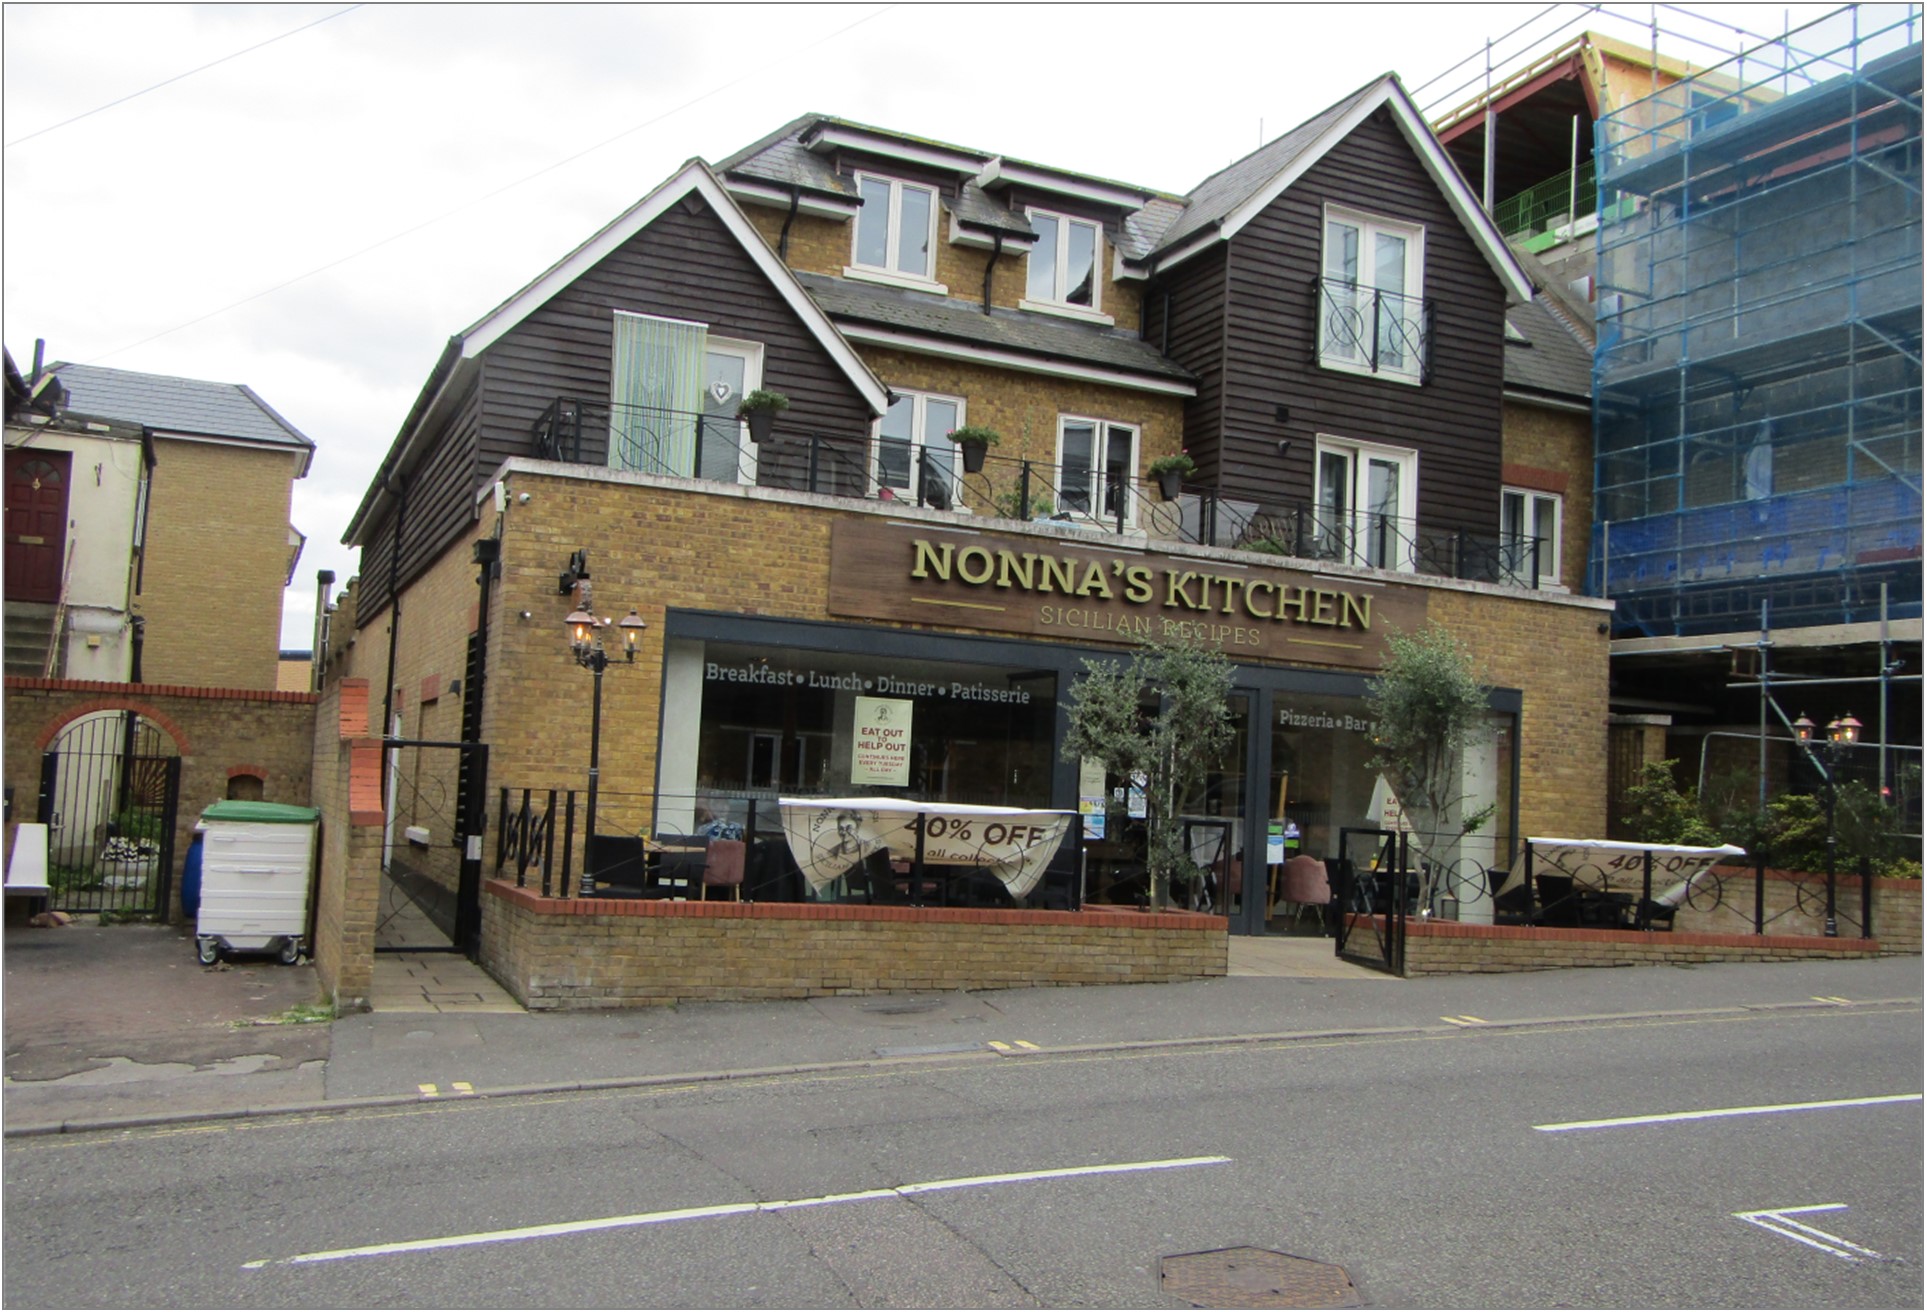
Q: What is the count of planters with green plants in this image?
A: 3